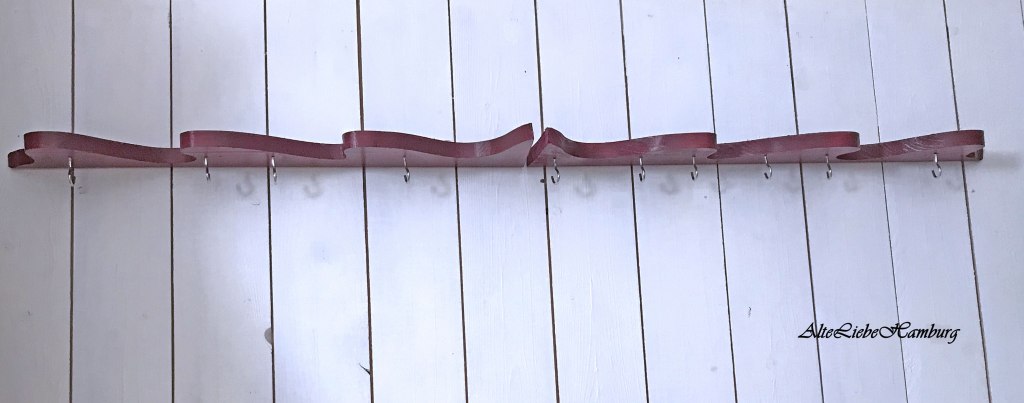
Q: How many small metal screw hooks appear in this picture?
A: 10